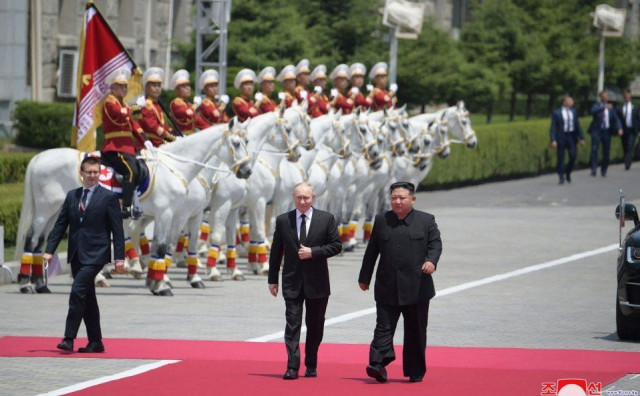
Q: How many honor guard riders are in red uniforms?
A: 12